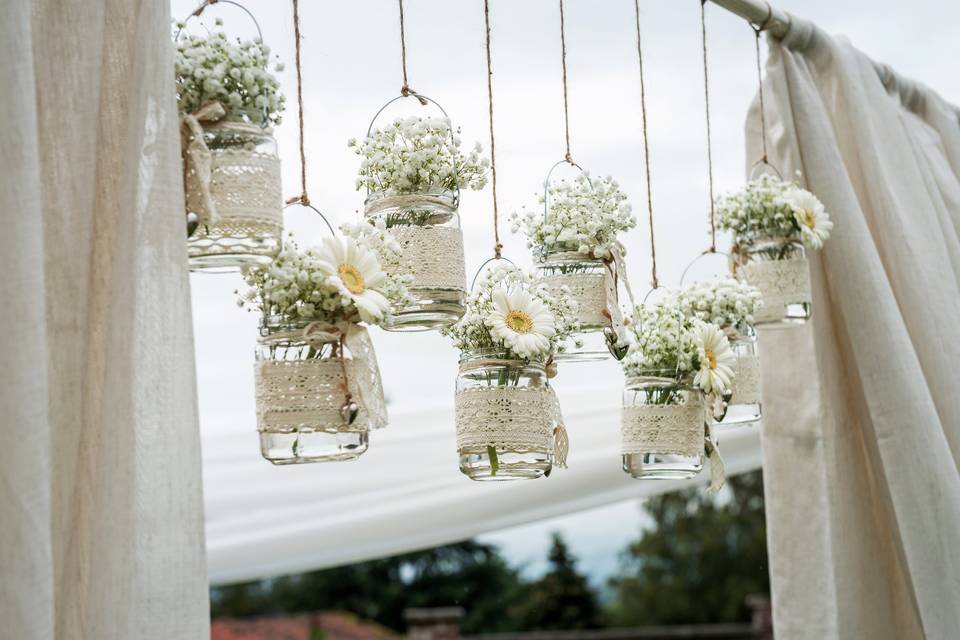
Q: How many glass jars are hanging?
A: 8